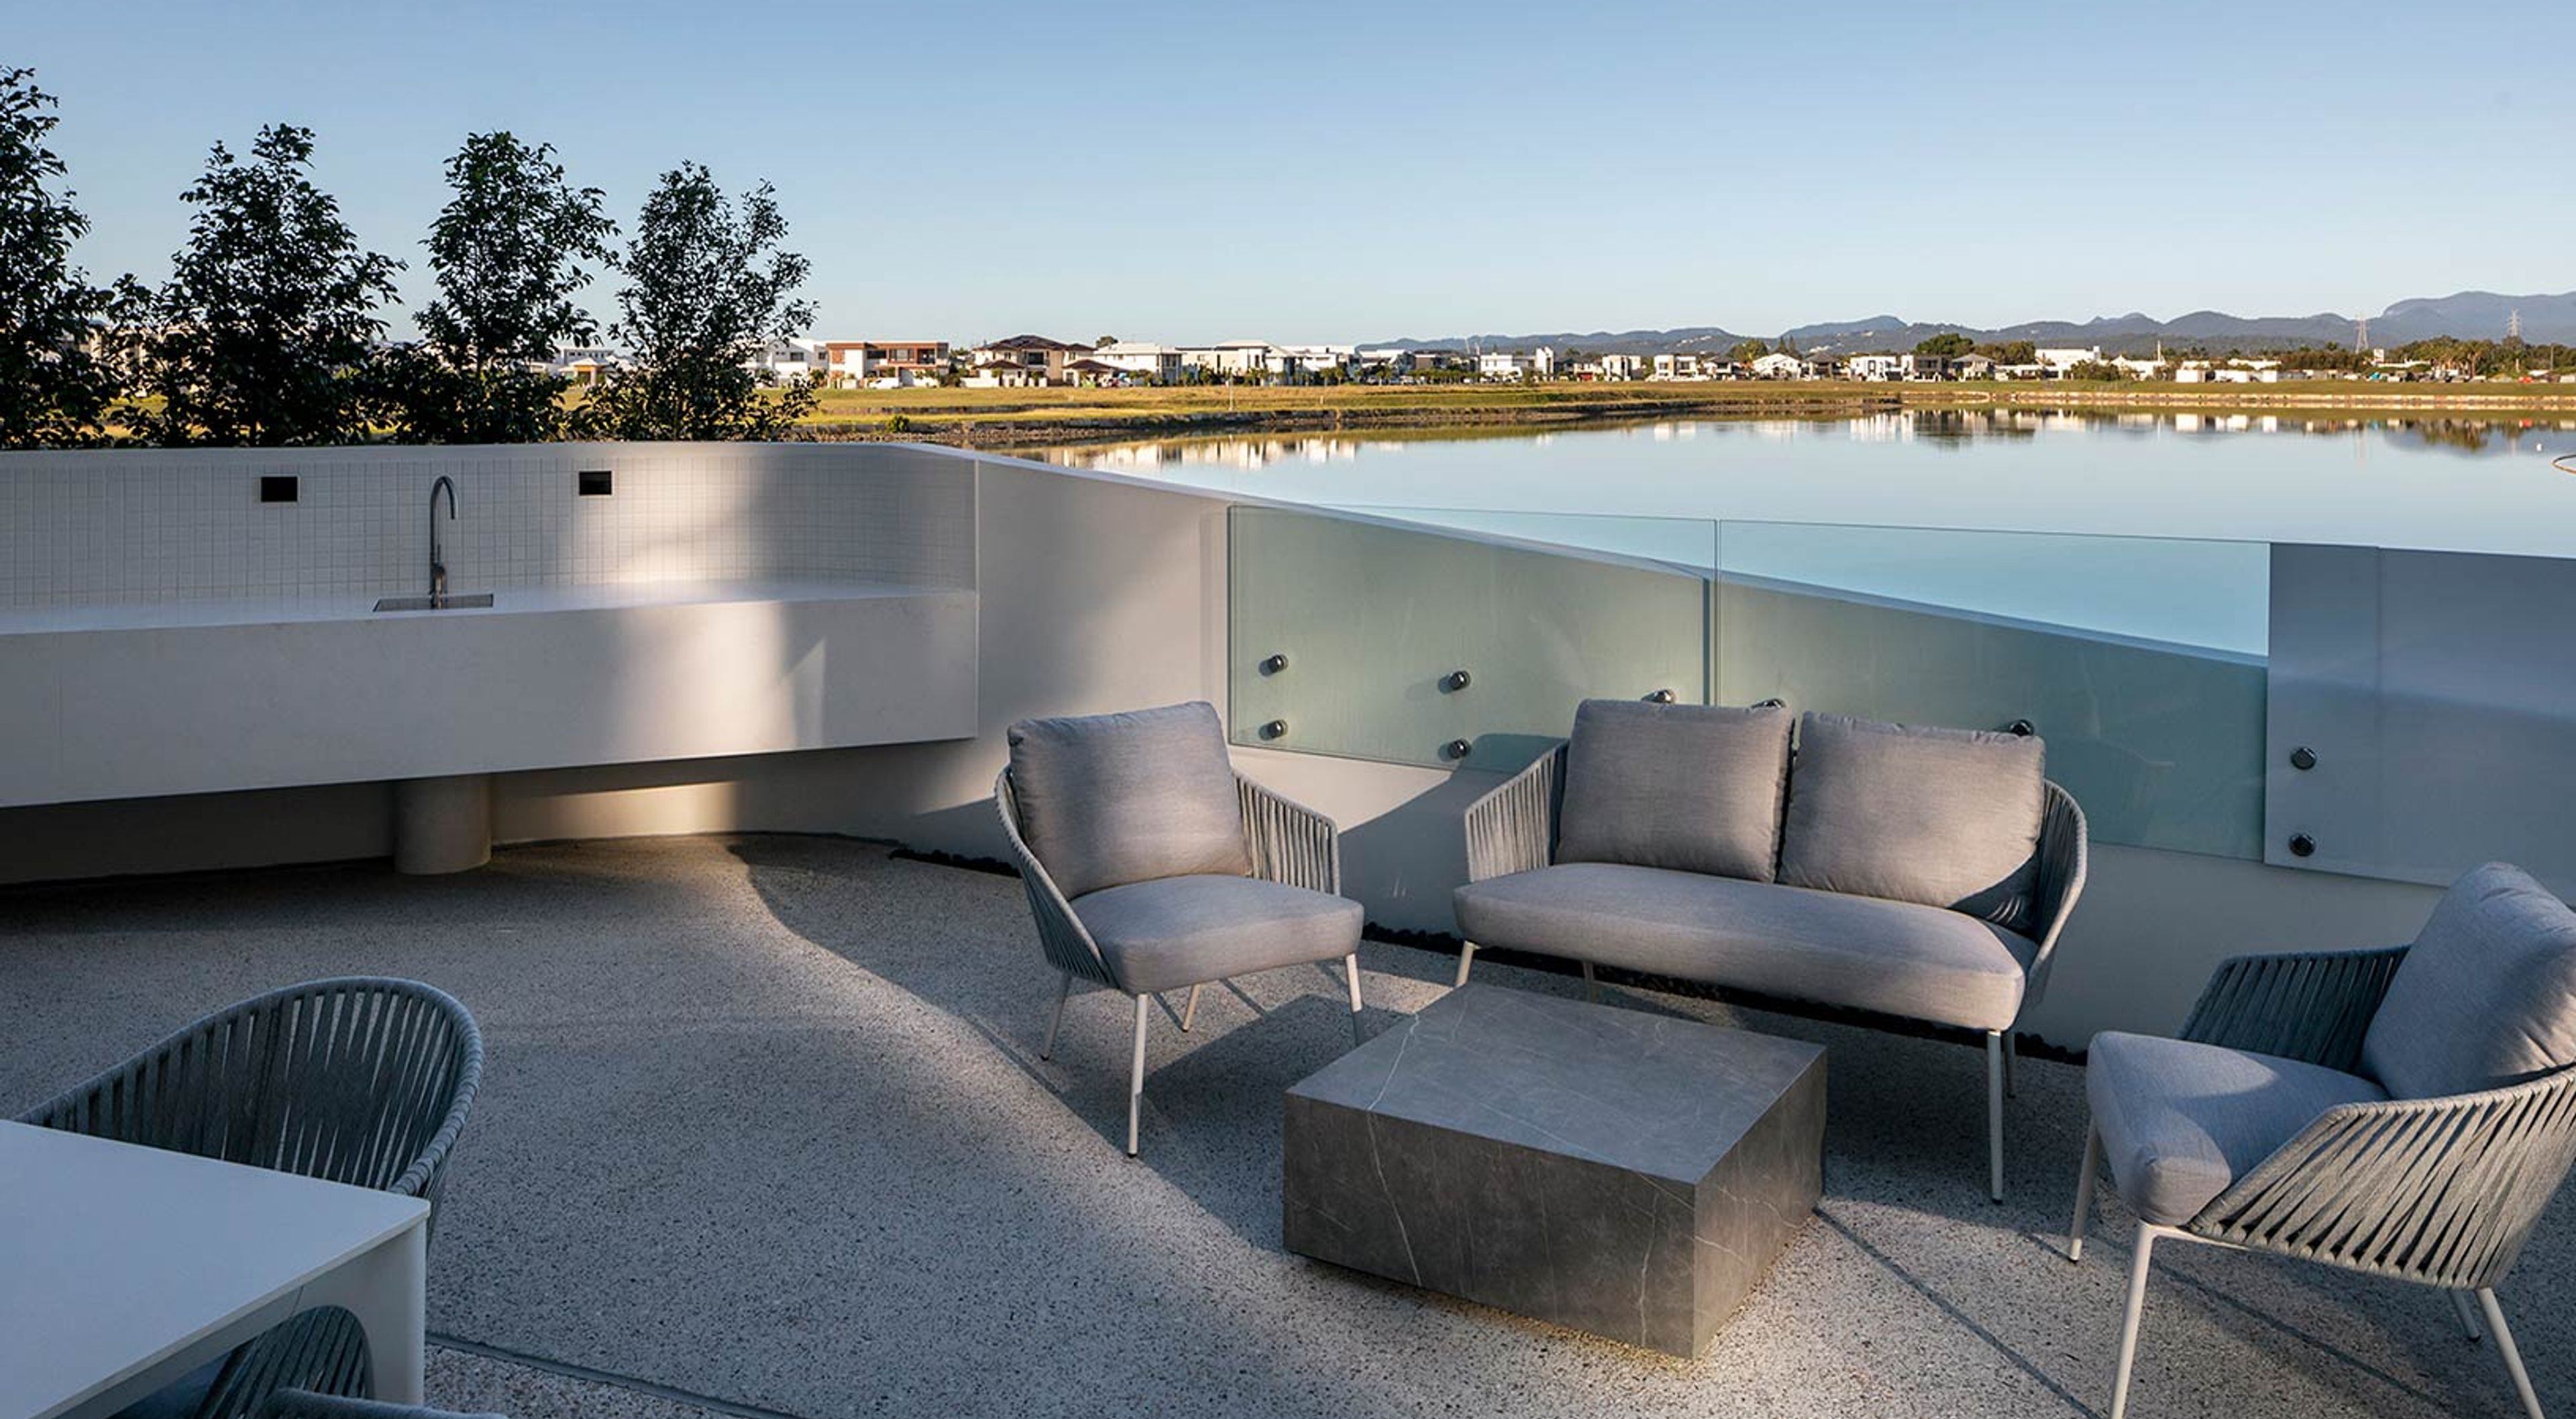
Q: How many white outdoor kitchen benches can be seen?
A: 1